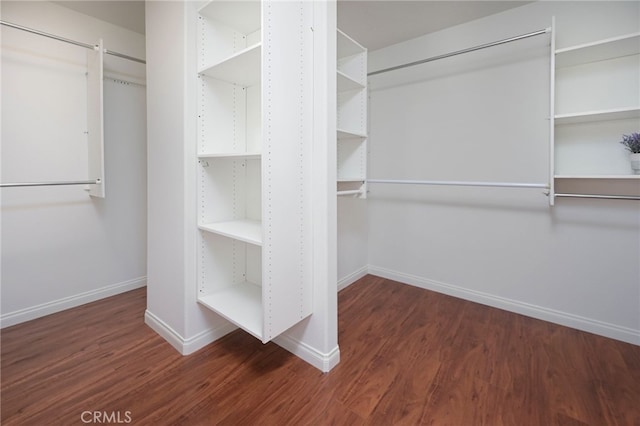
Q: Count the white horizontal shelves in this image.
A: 12